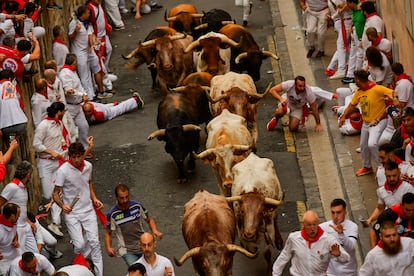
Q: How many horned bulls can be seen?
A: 12